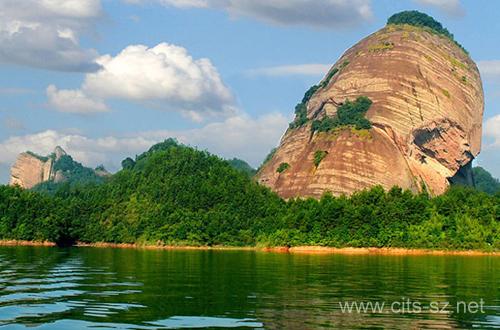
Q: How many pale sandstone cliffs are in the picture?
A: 2